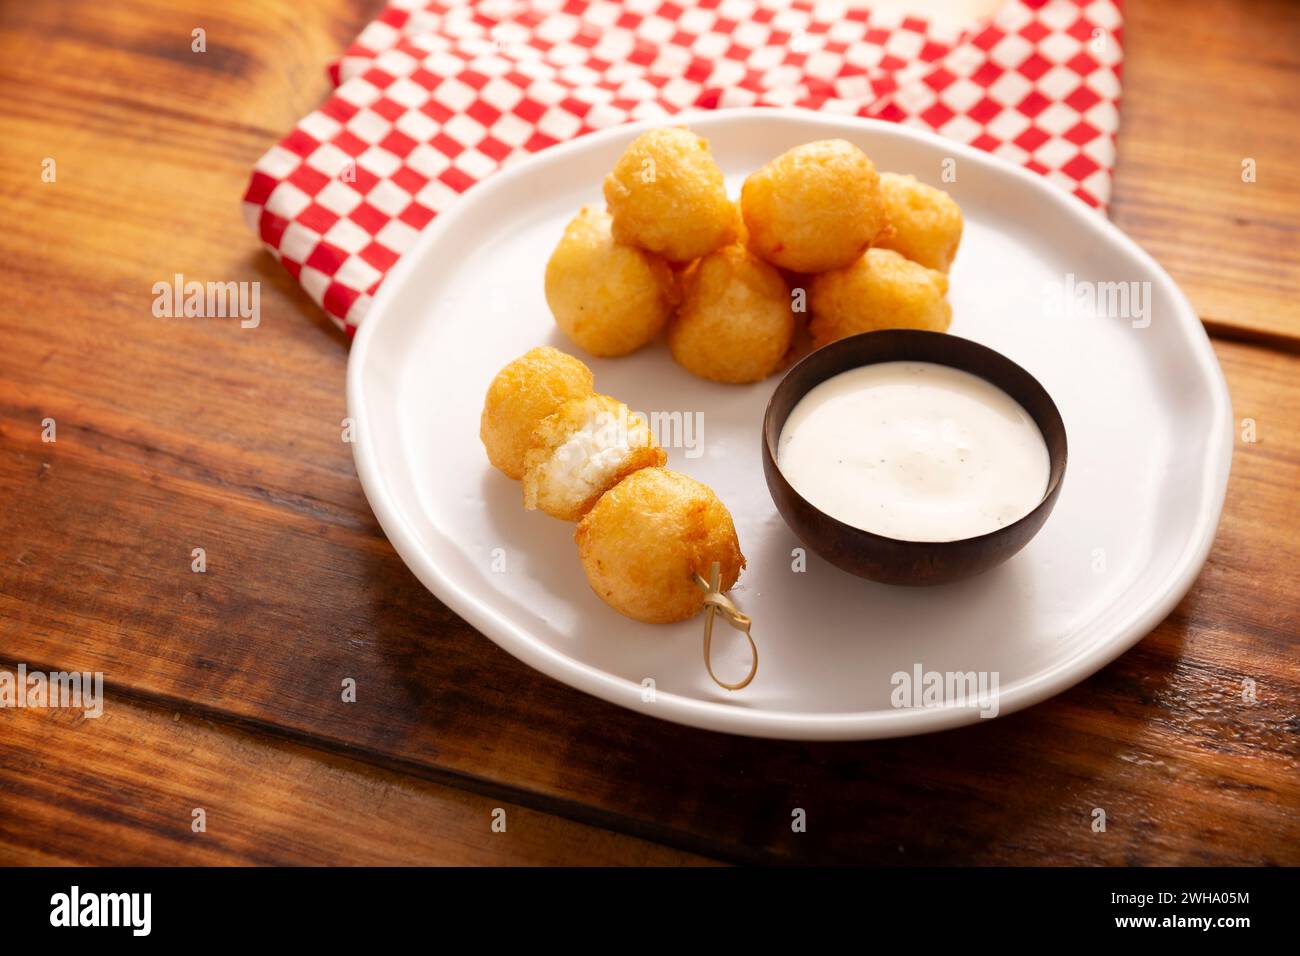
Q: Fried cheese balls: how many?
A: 9